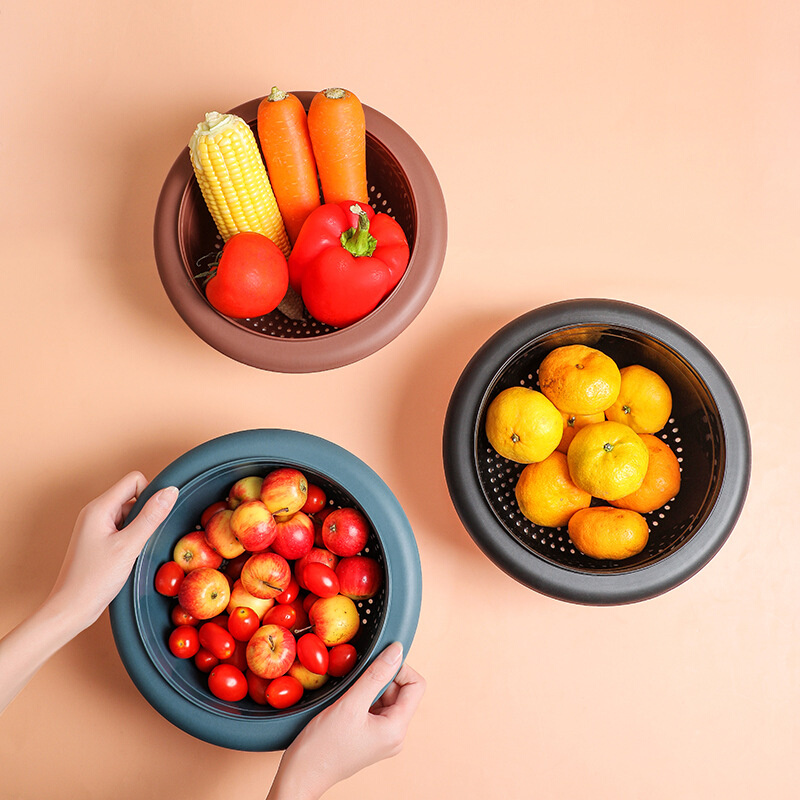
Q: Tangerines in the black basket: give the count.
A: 8